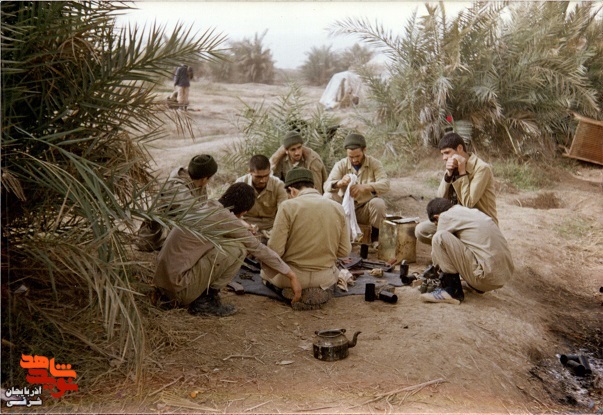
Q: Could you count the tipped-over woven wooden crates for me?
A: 1